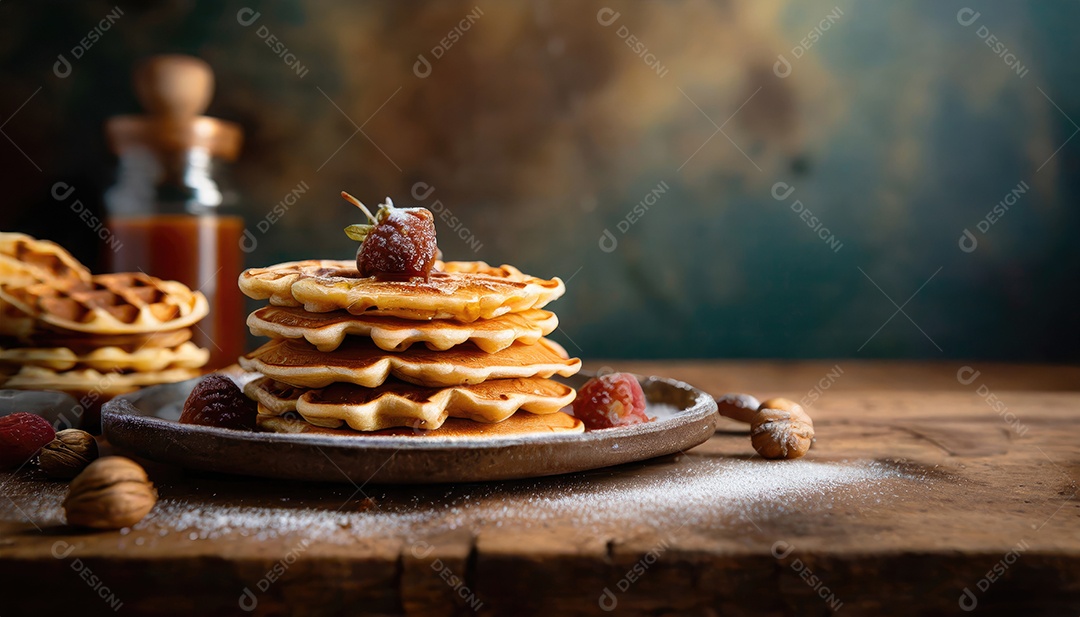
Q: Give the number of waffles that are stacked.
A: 5